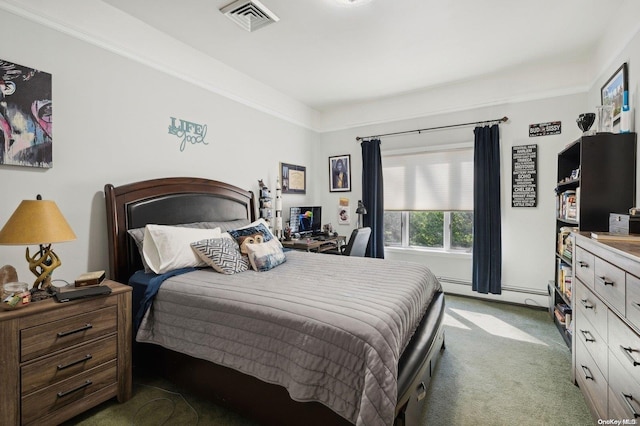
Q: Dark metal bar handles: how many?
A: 11